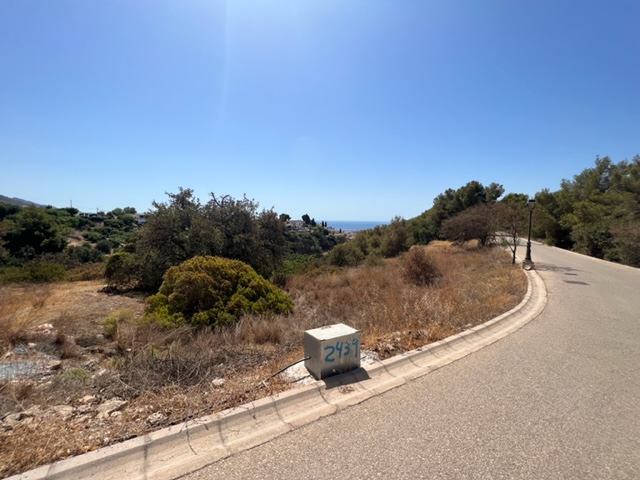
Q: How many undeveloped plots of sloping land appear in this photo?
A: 1